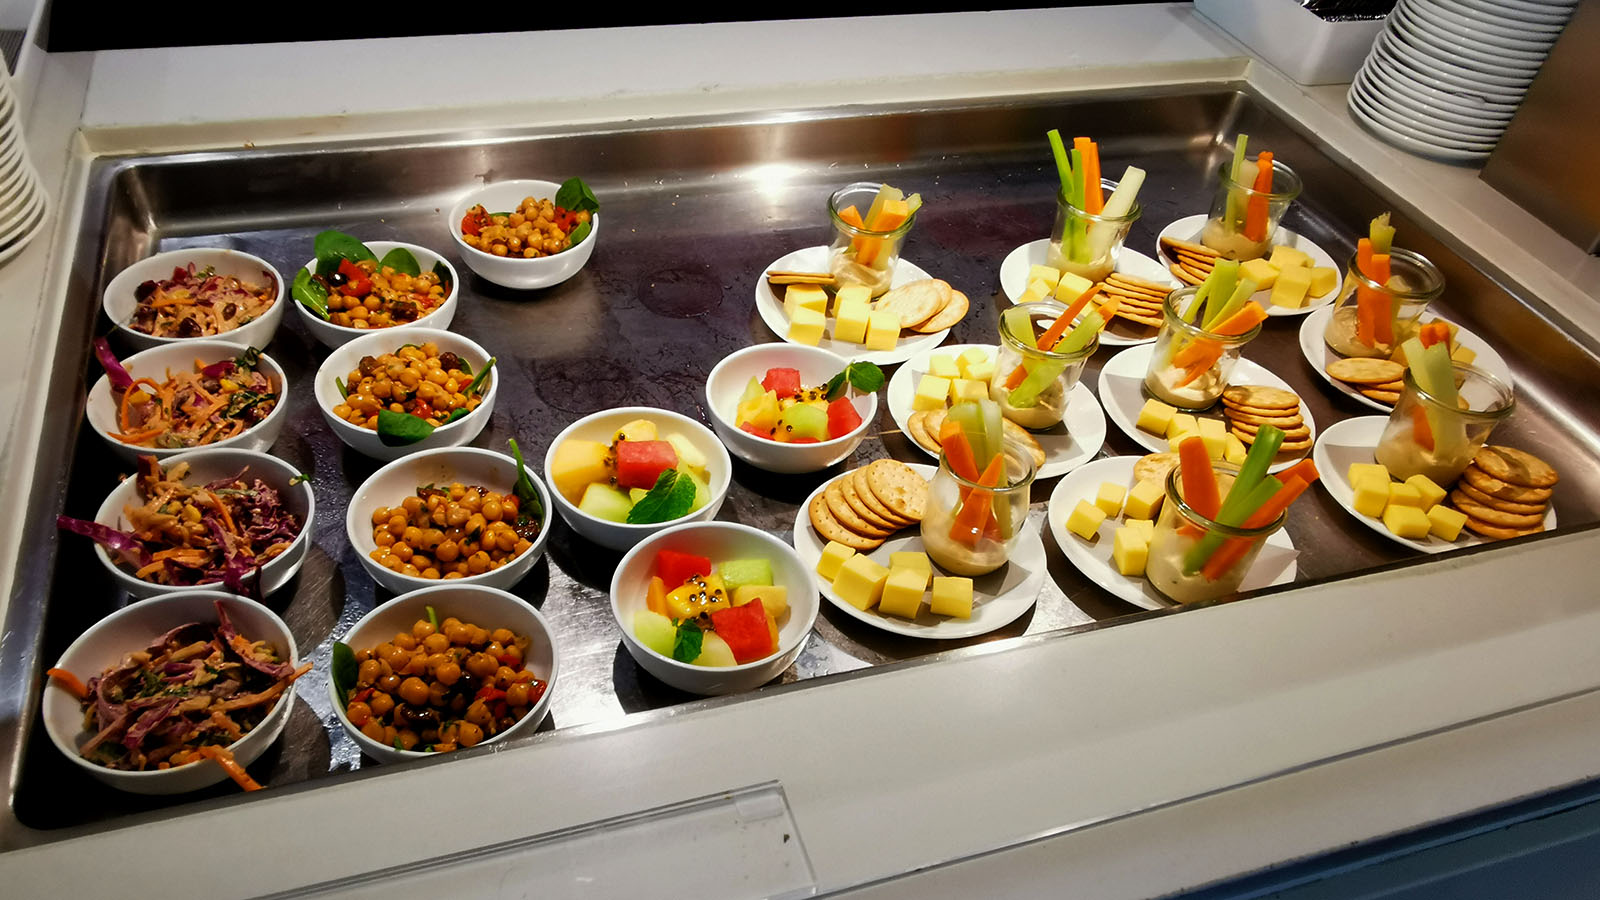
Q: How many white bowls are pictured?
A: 12